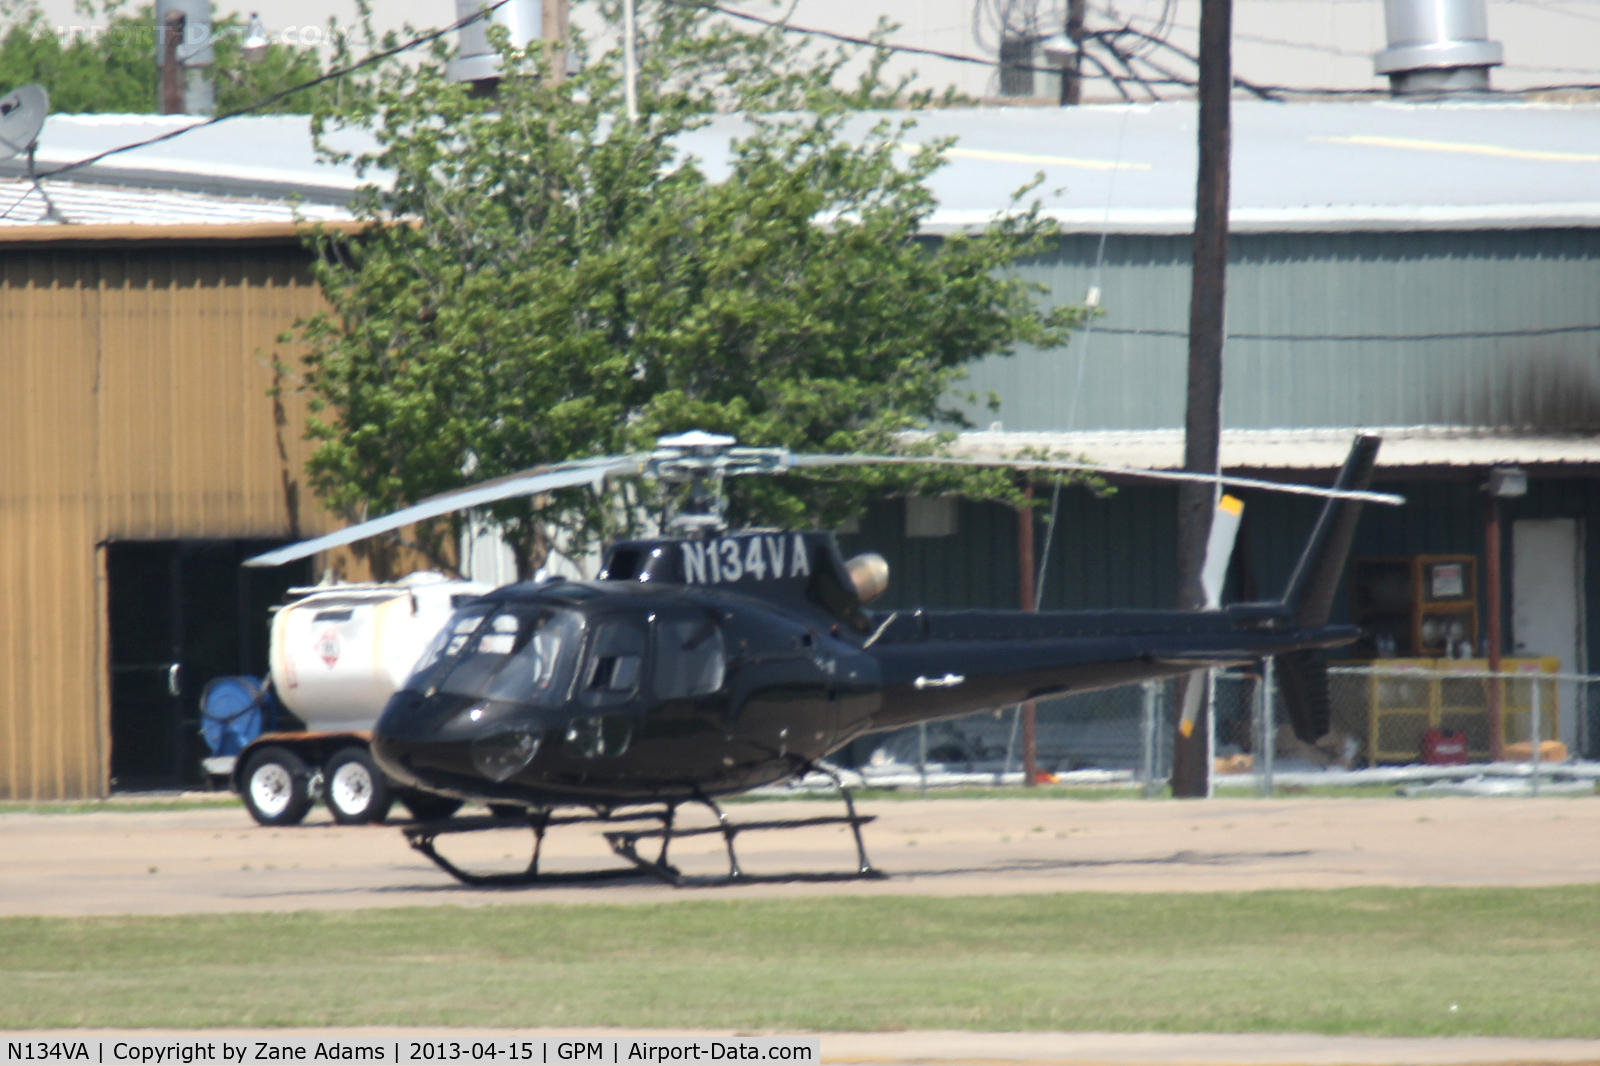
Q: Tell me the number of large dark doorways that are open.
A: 1